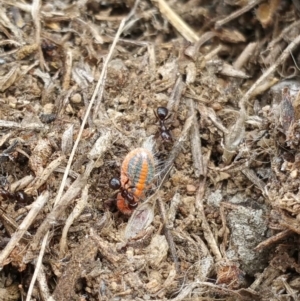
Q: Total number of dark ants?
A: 3